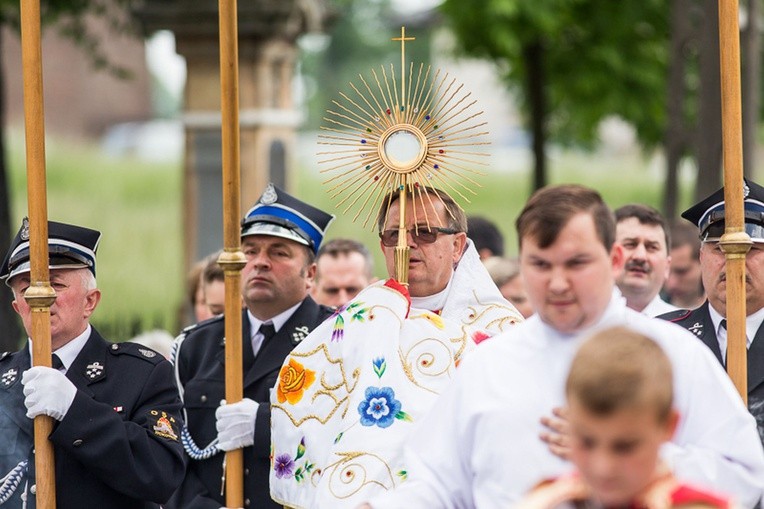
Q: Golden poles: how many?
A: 3